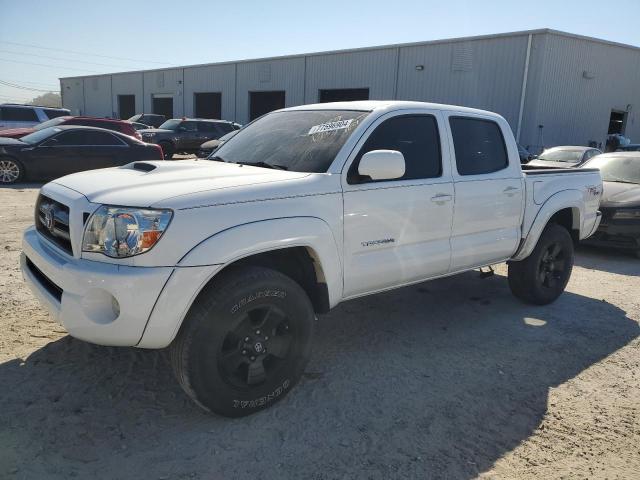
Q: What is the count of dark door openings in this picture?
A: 6